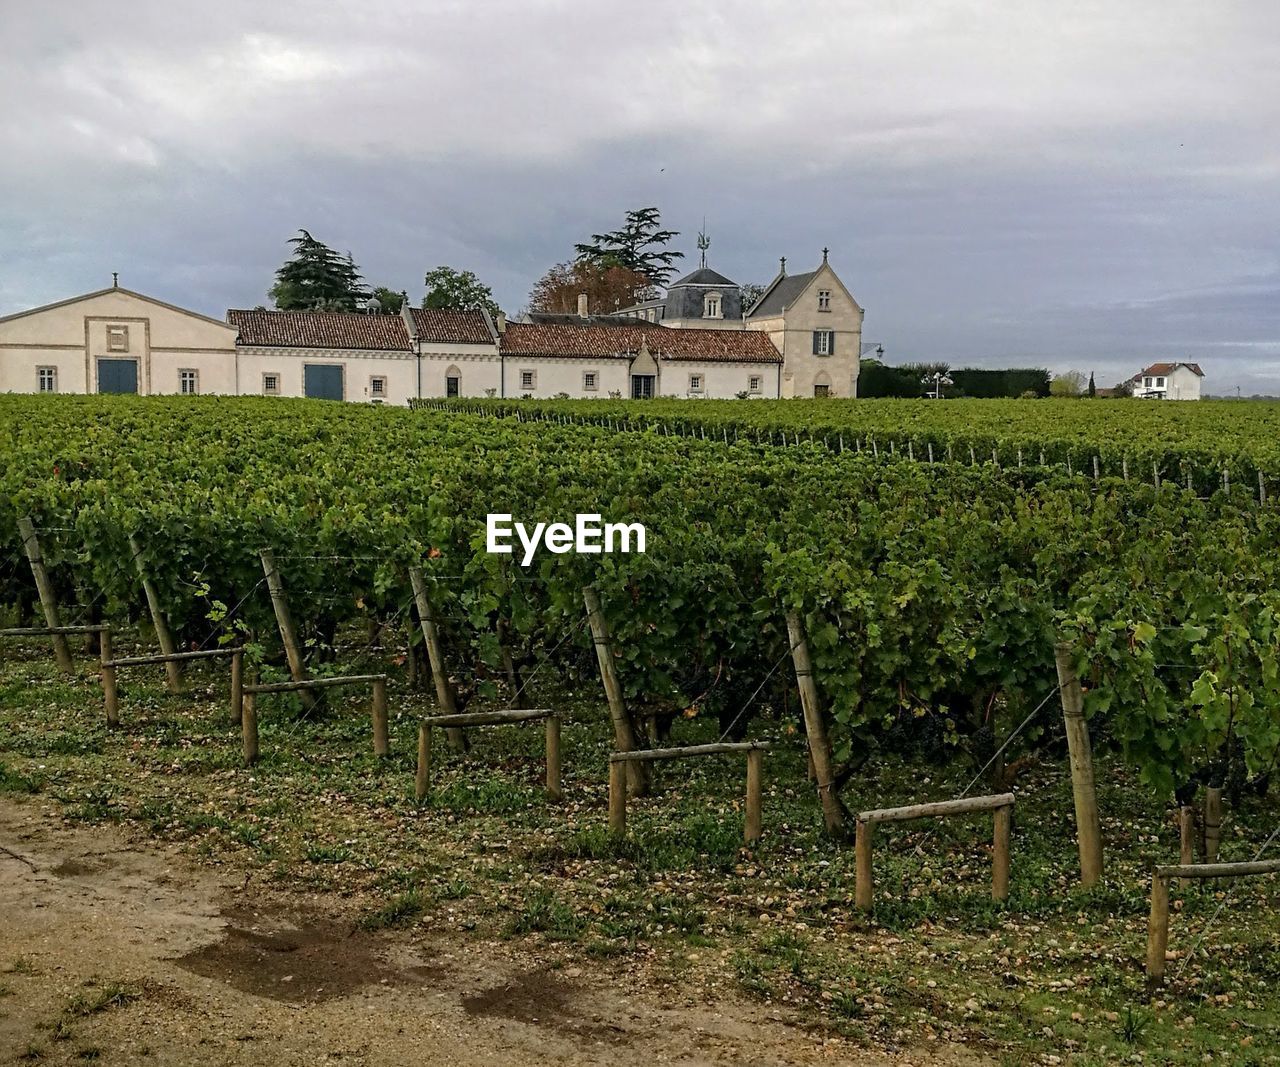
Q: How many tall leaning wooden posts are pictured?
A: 7